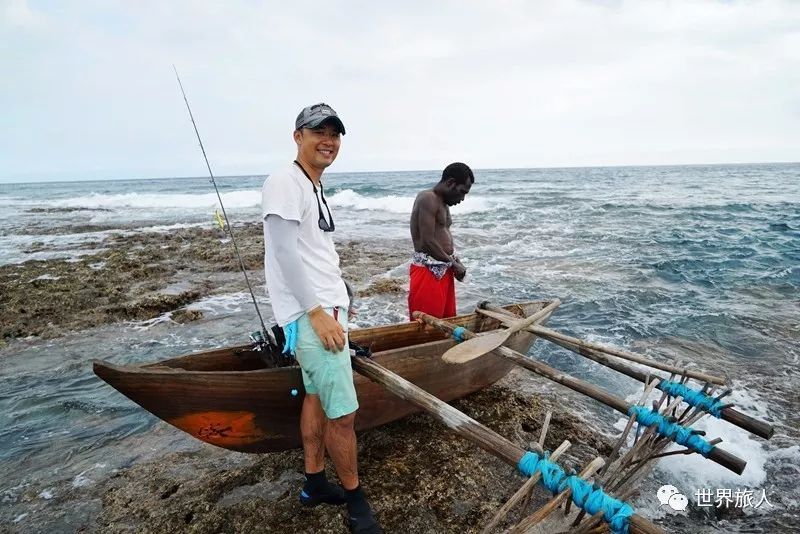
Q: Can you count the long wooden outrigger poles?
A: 3